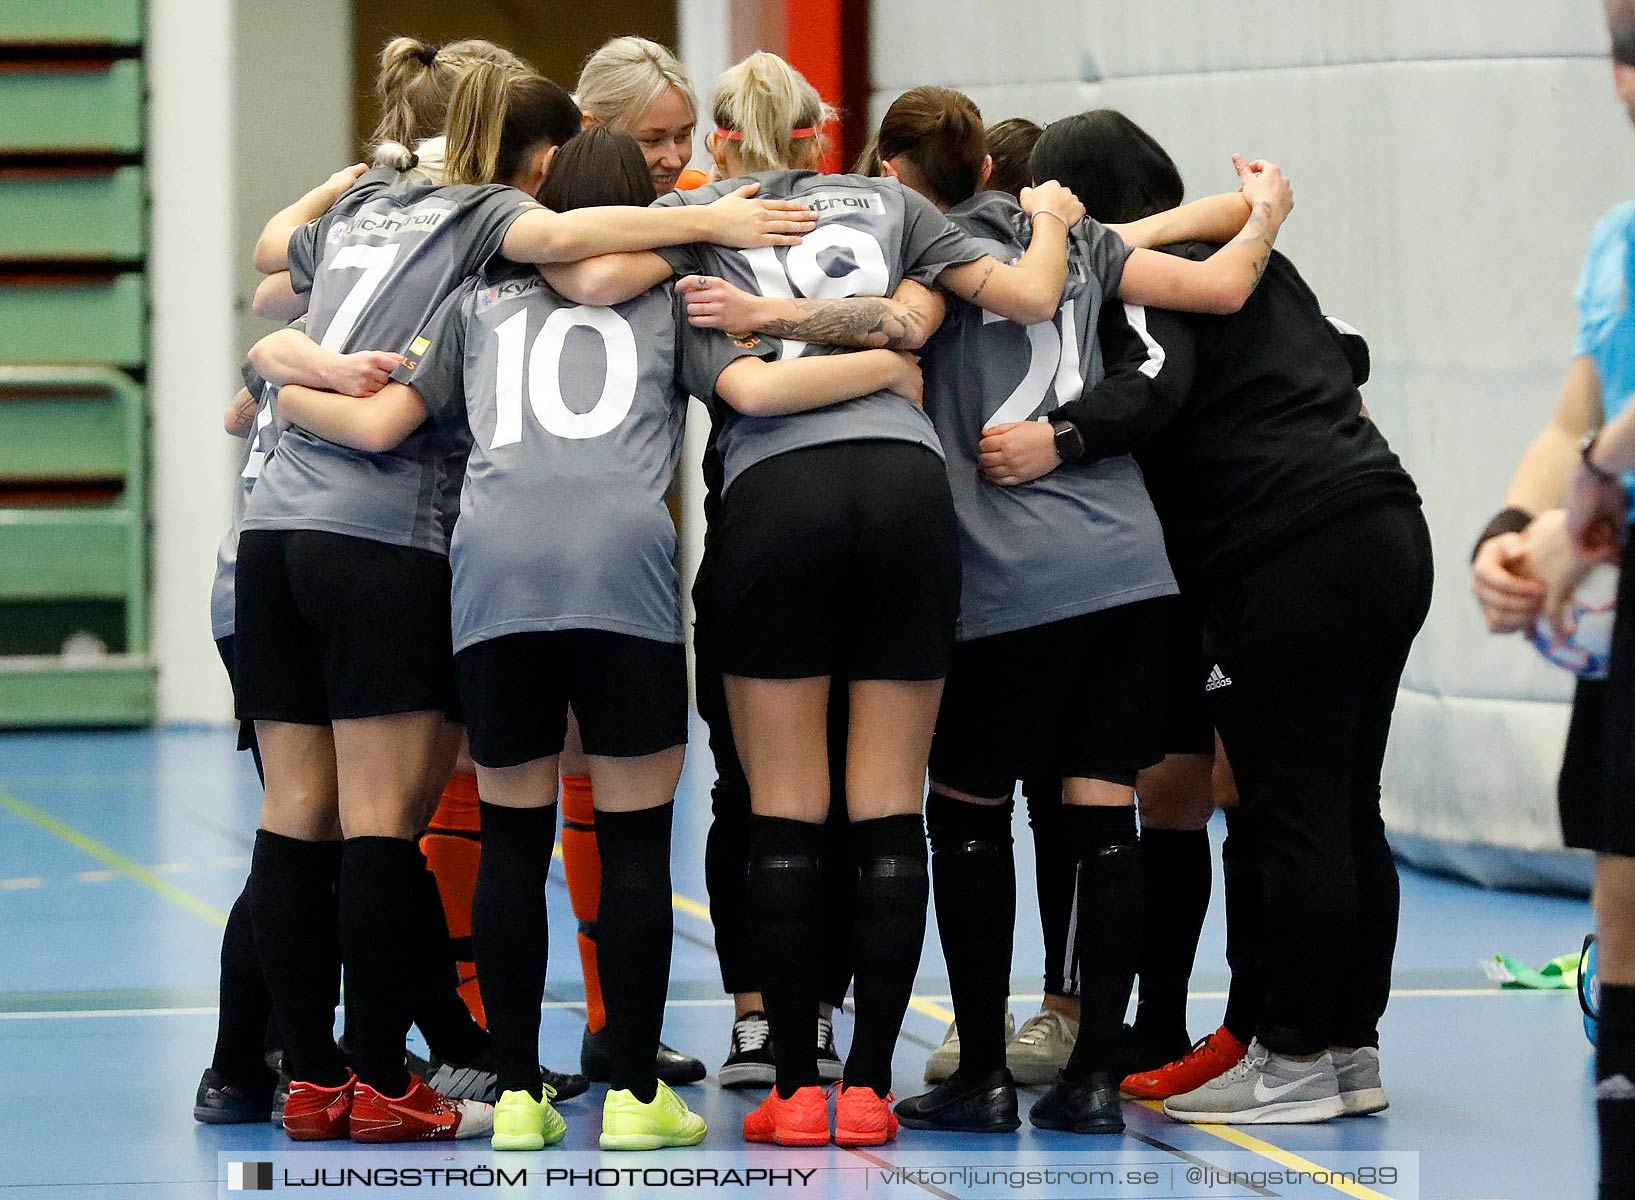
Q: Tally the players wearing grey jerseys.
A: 5